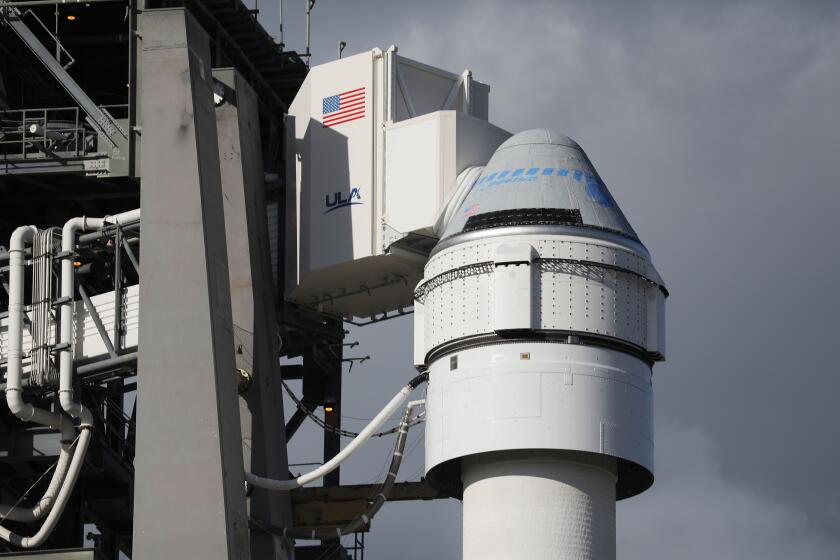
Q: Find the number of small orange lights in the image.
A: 3